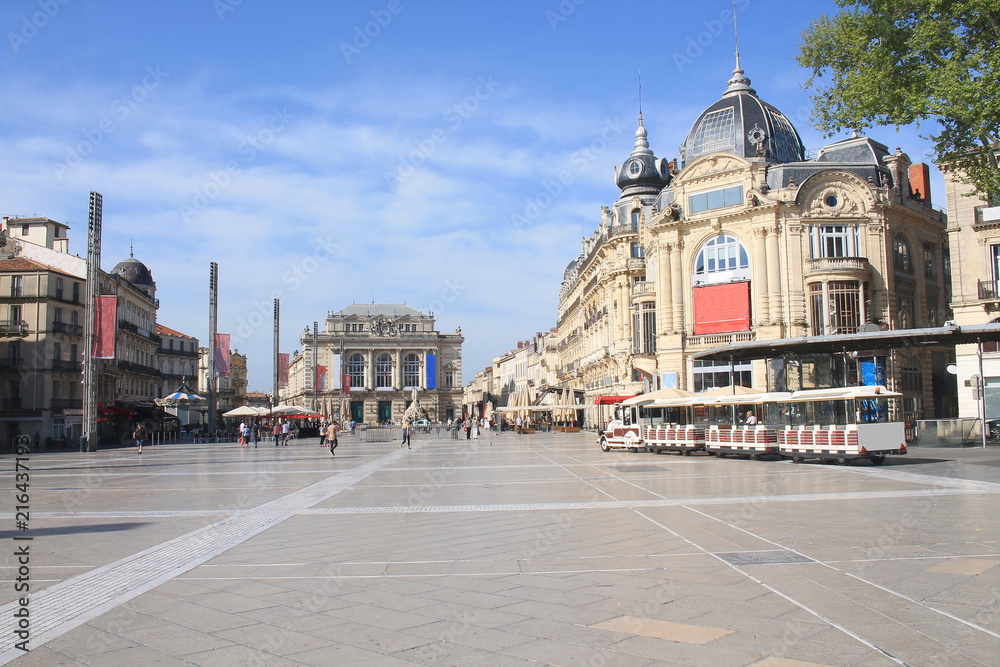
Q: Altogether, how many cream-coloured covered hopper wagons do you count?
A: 0